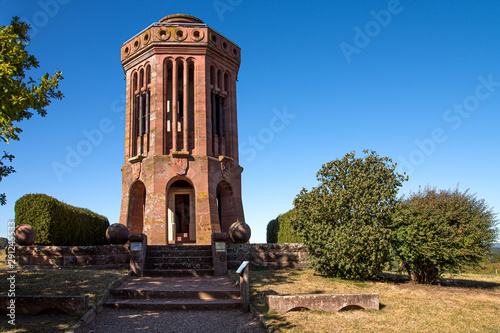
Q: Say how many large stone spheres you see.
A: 3